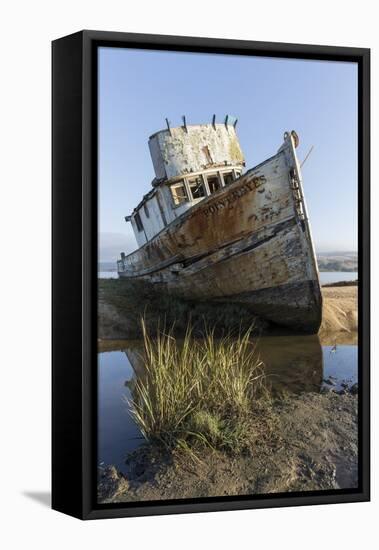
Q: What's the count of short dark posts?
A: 5